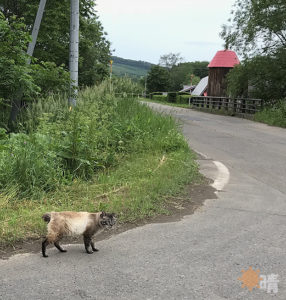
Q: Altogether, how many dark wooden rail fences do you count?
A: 1